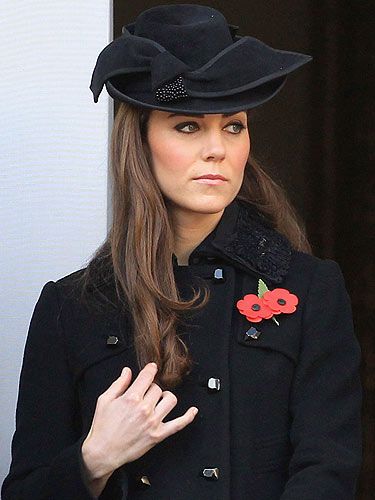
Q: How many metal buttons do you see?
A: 6